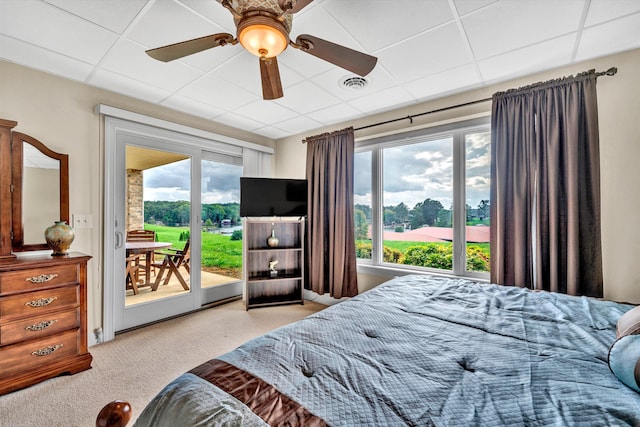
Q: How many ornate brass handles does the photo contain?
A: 4